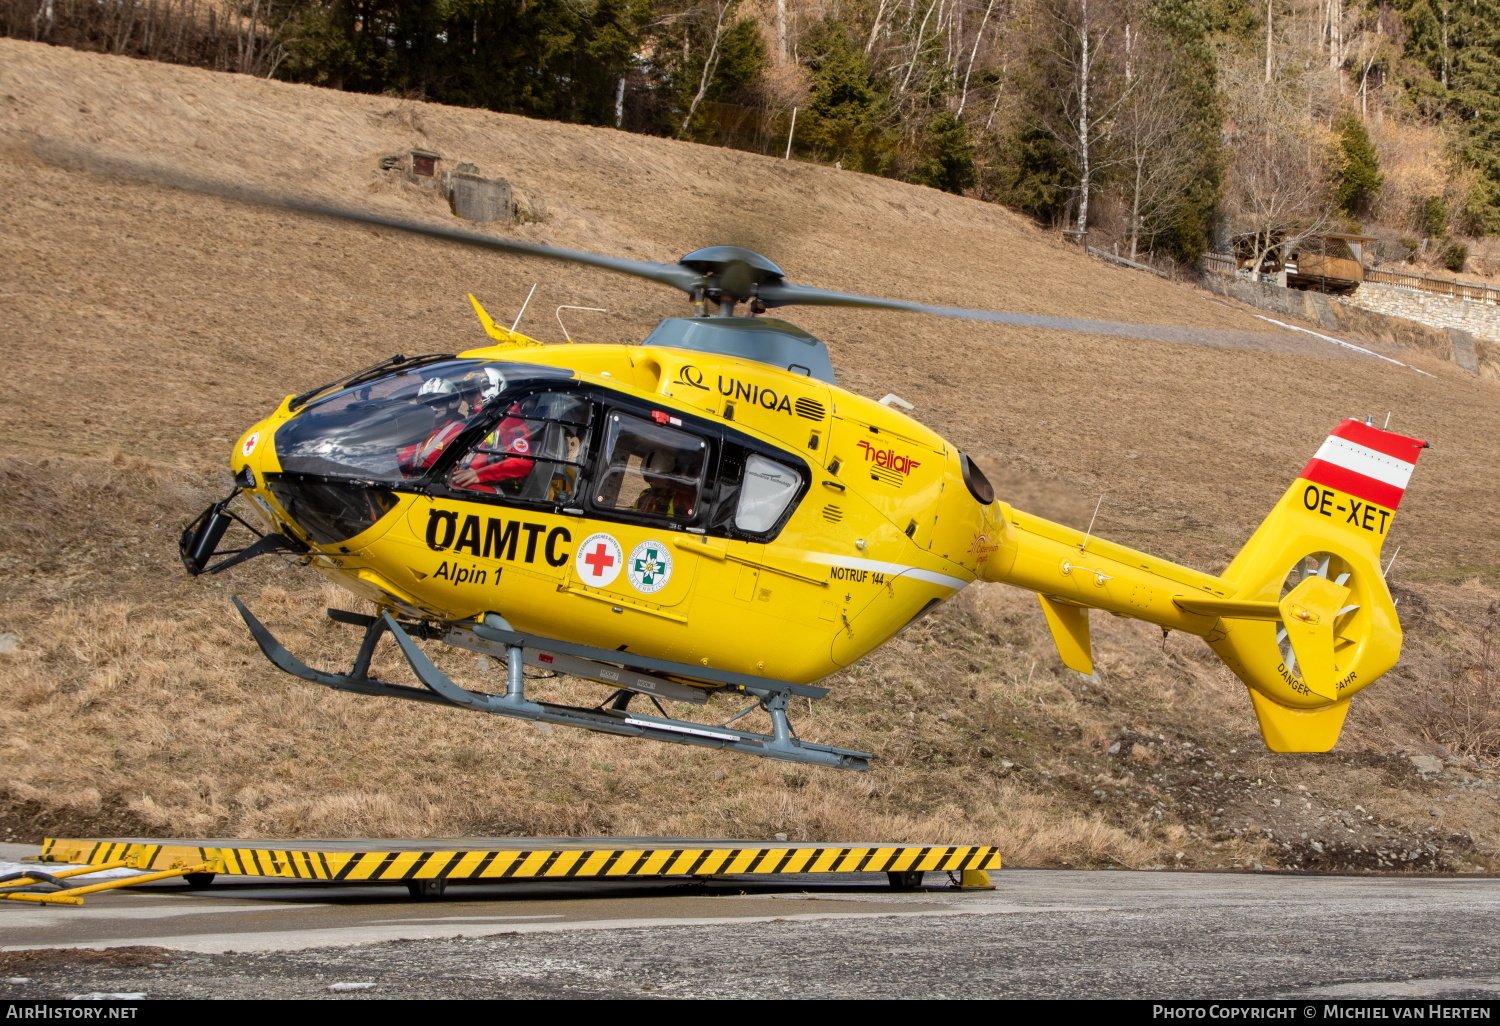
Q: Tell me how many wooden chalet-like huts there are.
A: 1